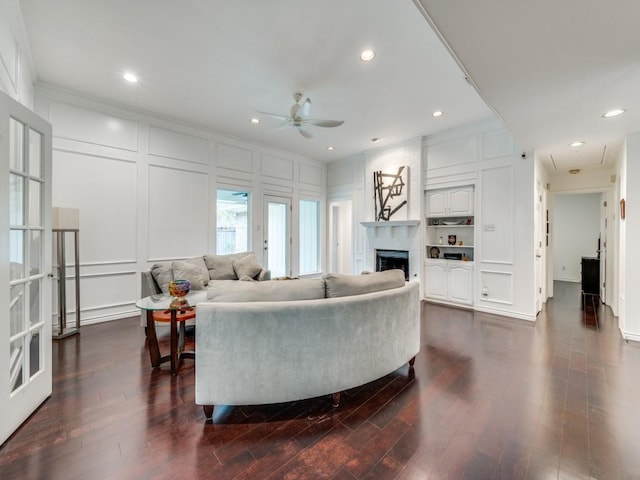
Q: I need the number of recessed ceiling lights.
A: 8